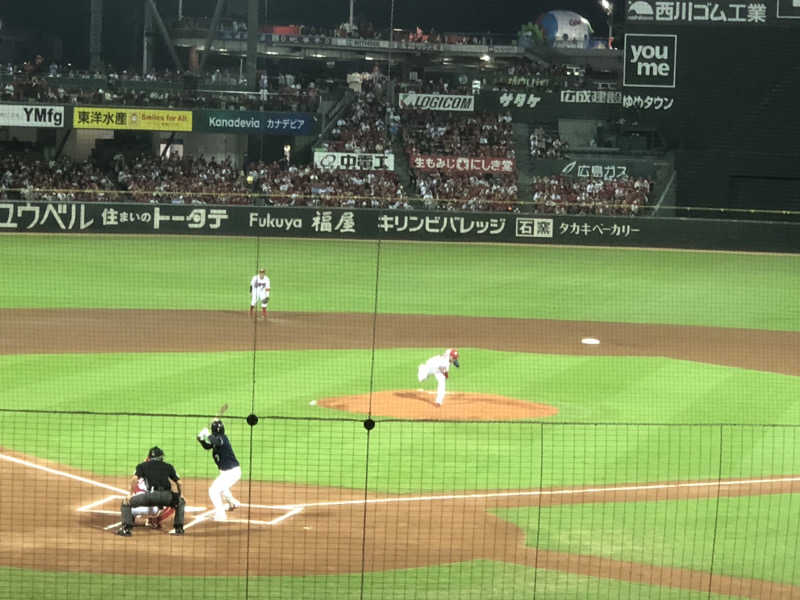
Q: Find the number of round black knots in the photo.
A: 2